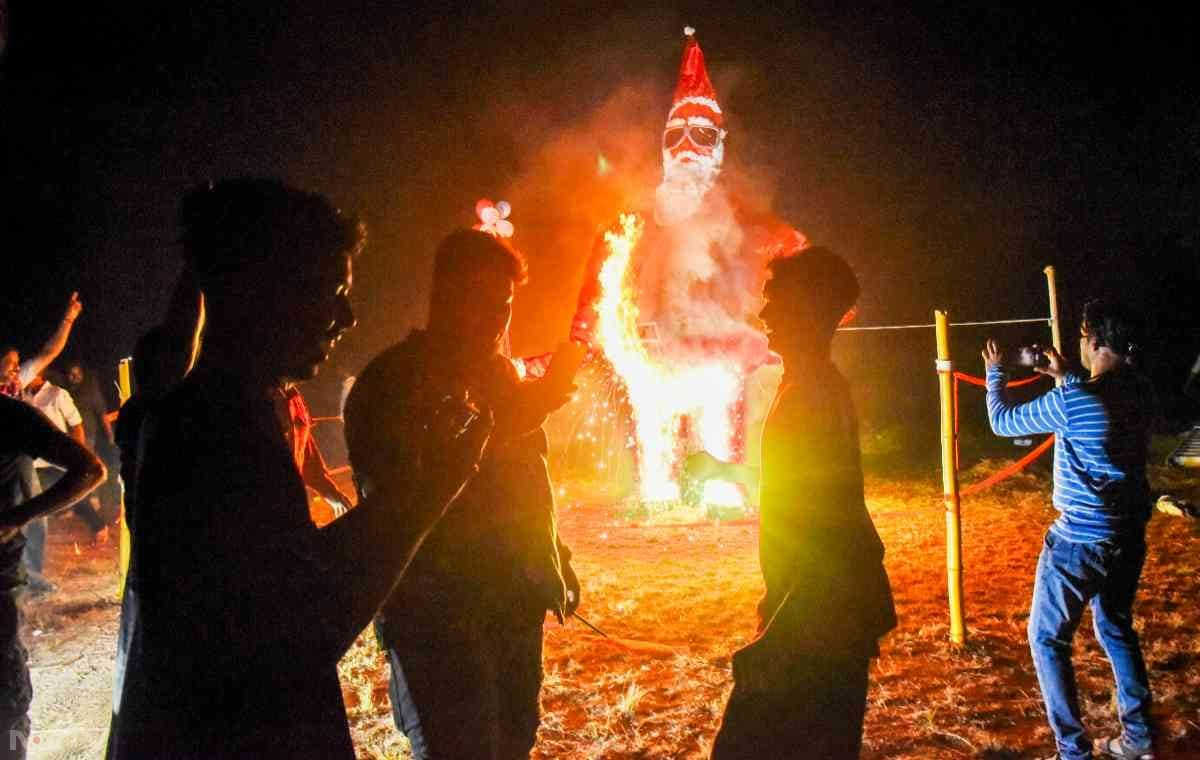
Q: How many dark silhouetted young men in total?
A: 3